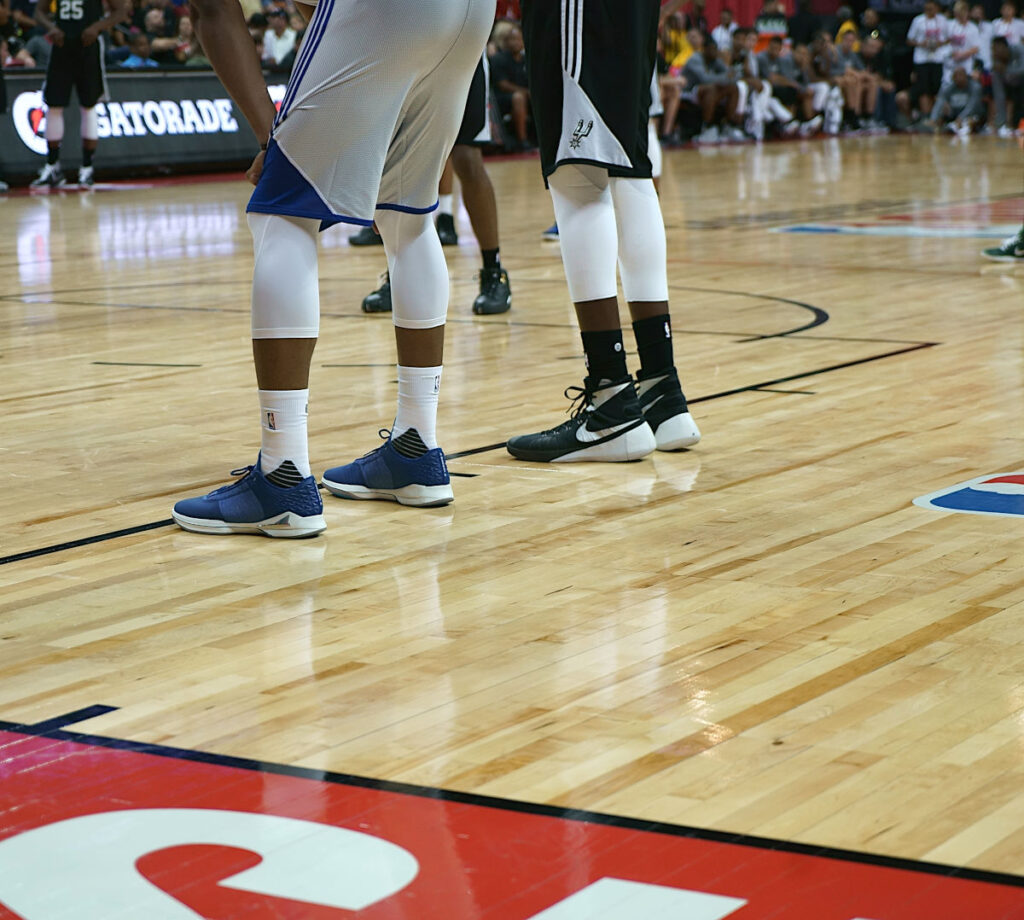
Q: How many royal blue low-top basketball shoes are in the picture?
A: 2